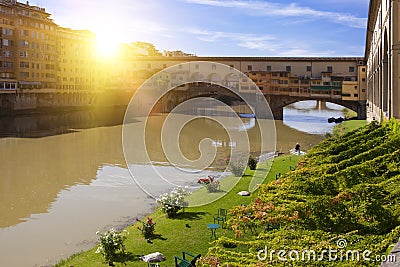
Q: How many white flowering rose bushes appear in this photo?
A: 2